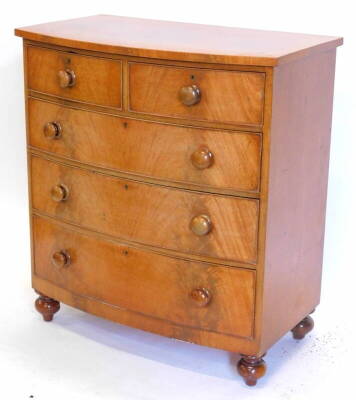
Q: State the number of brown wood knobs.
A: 8